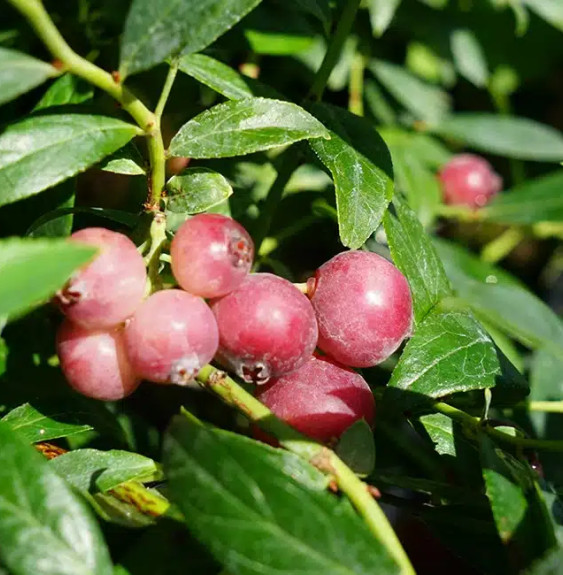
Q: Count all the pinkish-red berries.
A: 8